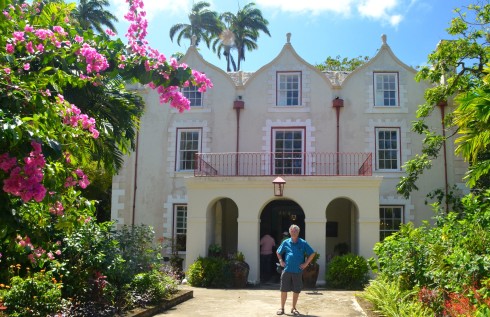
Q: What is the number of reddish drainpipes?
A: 4